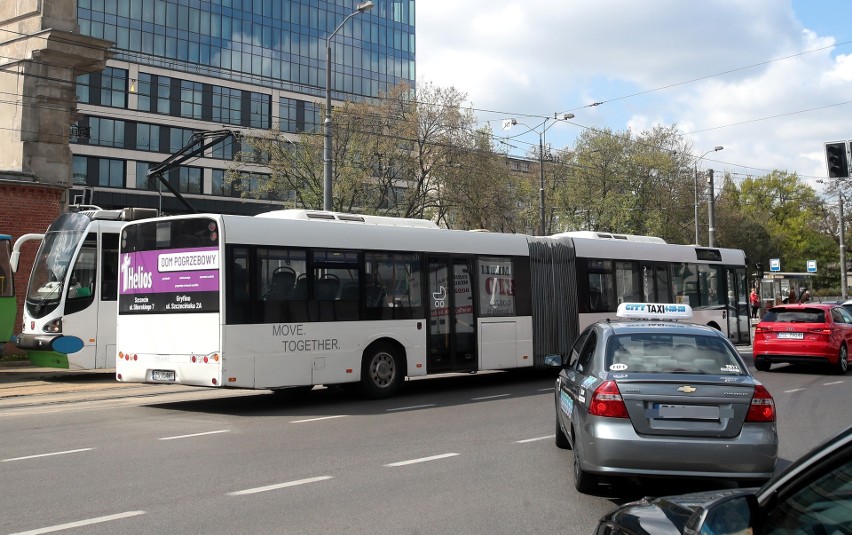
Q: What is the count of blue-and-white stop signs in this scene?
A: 2